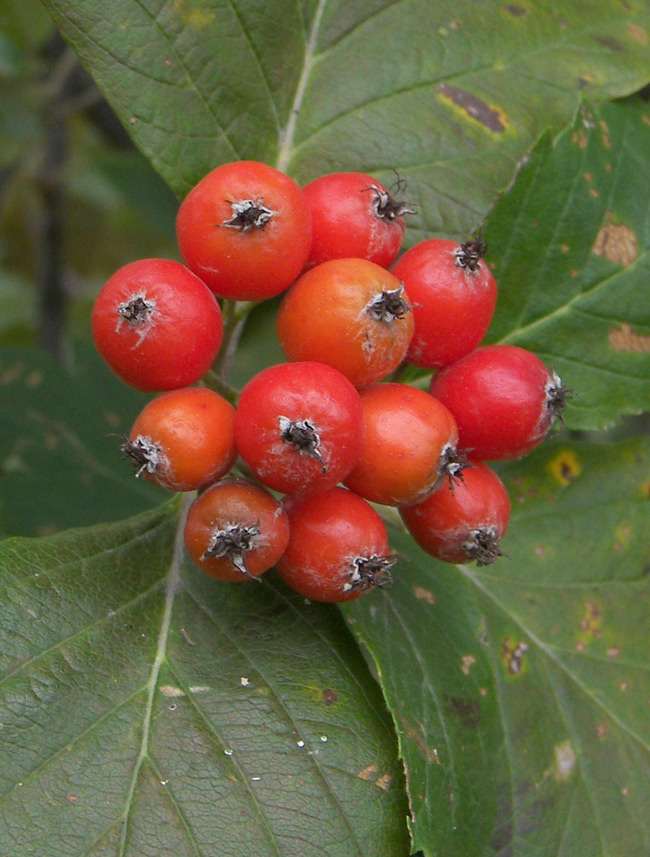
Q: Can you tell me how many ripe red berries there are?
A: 12